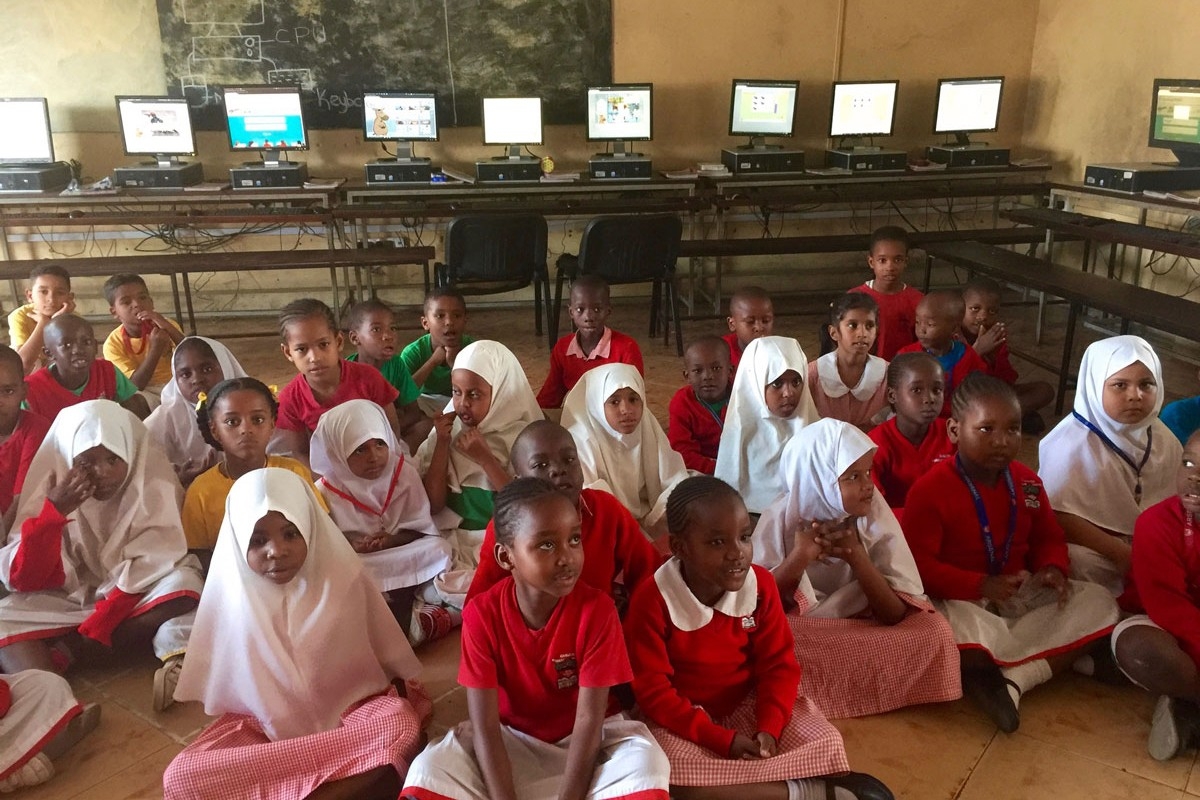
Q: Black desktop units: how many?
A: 10